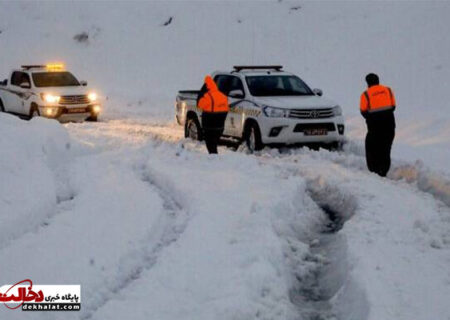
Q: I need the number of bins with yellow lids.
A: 0